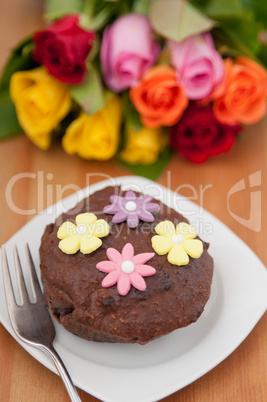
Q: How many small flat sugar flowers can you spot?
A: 4